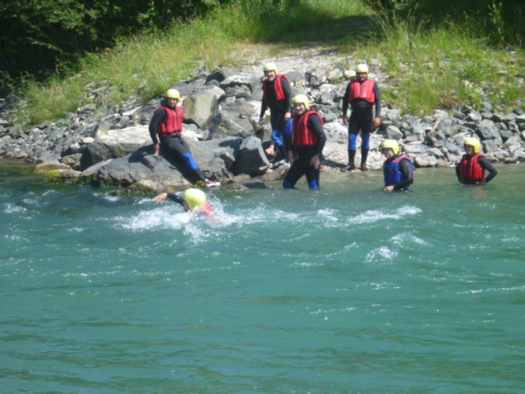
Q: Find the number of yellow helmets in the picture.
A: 7